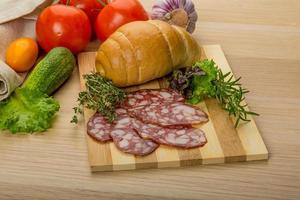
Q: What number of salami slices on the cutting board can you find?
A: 5